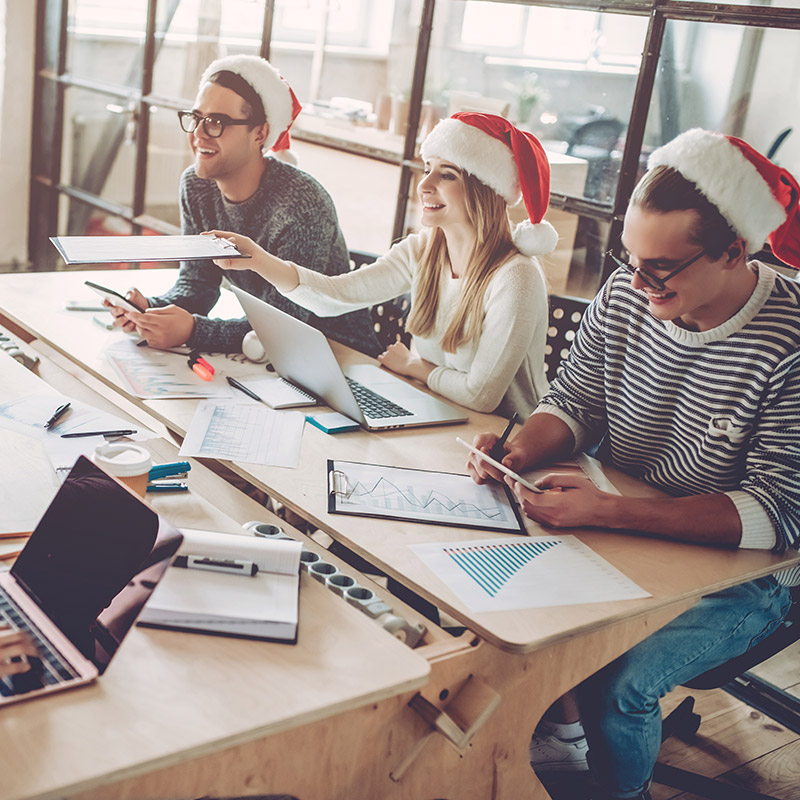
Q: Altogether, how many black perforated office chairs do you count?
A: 2